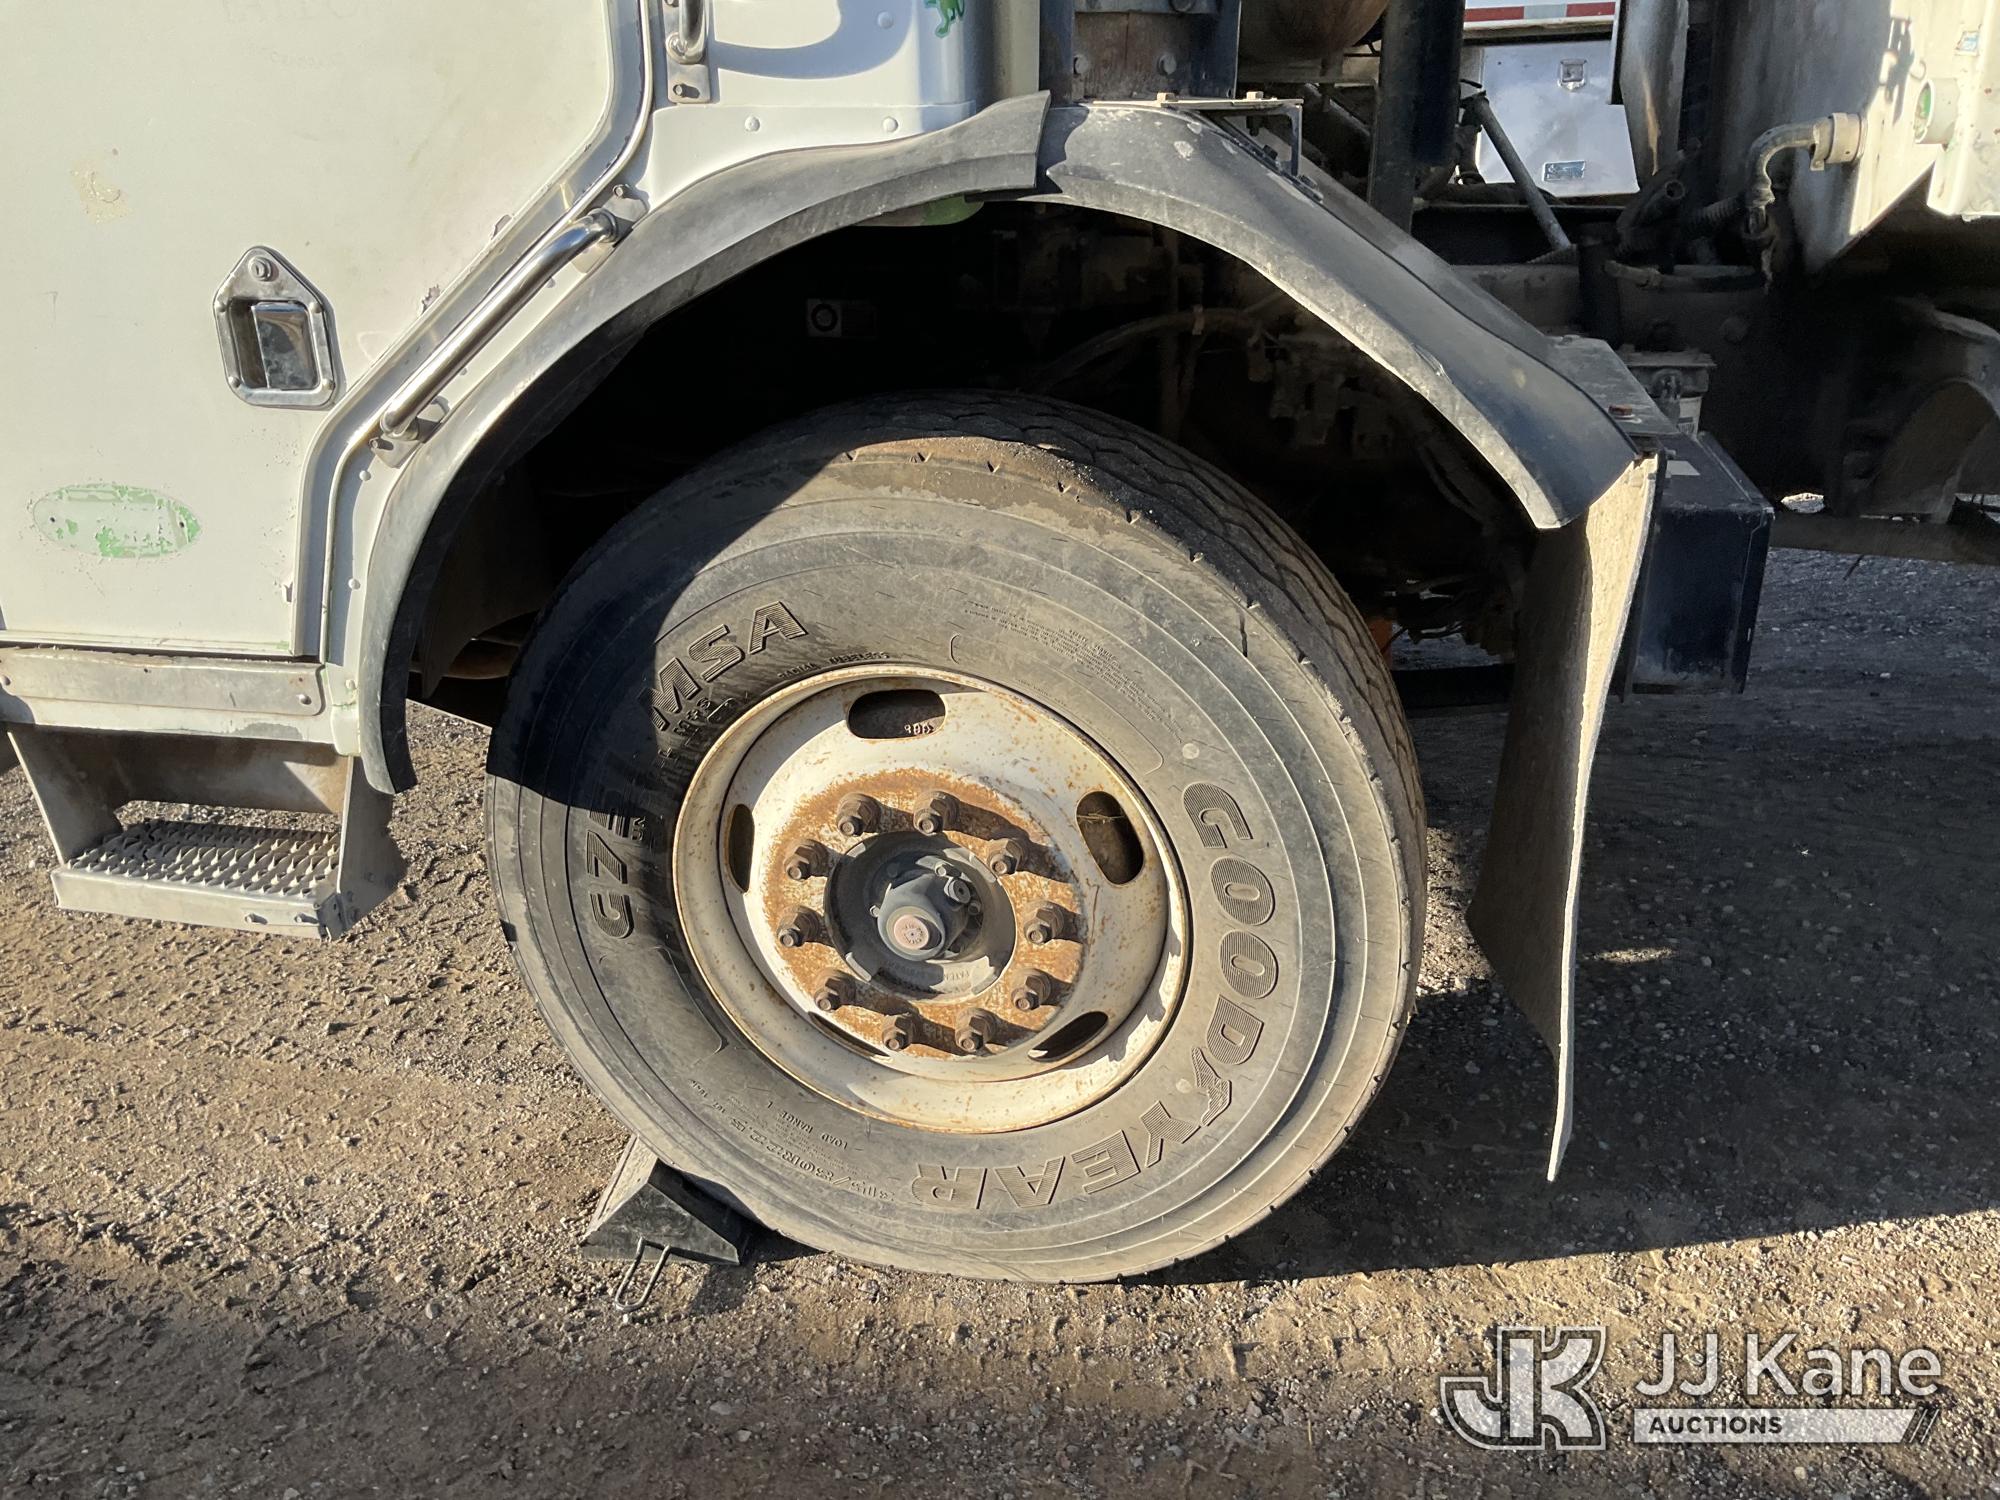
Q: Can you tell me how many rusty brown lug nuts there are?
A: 10